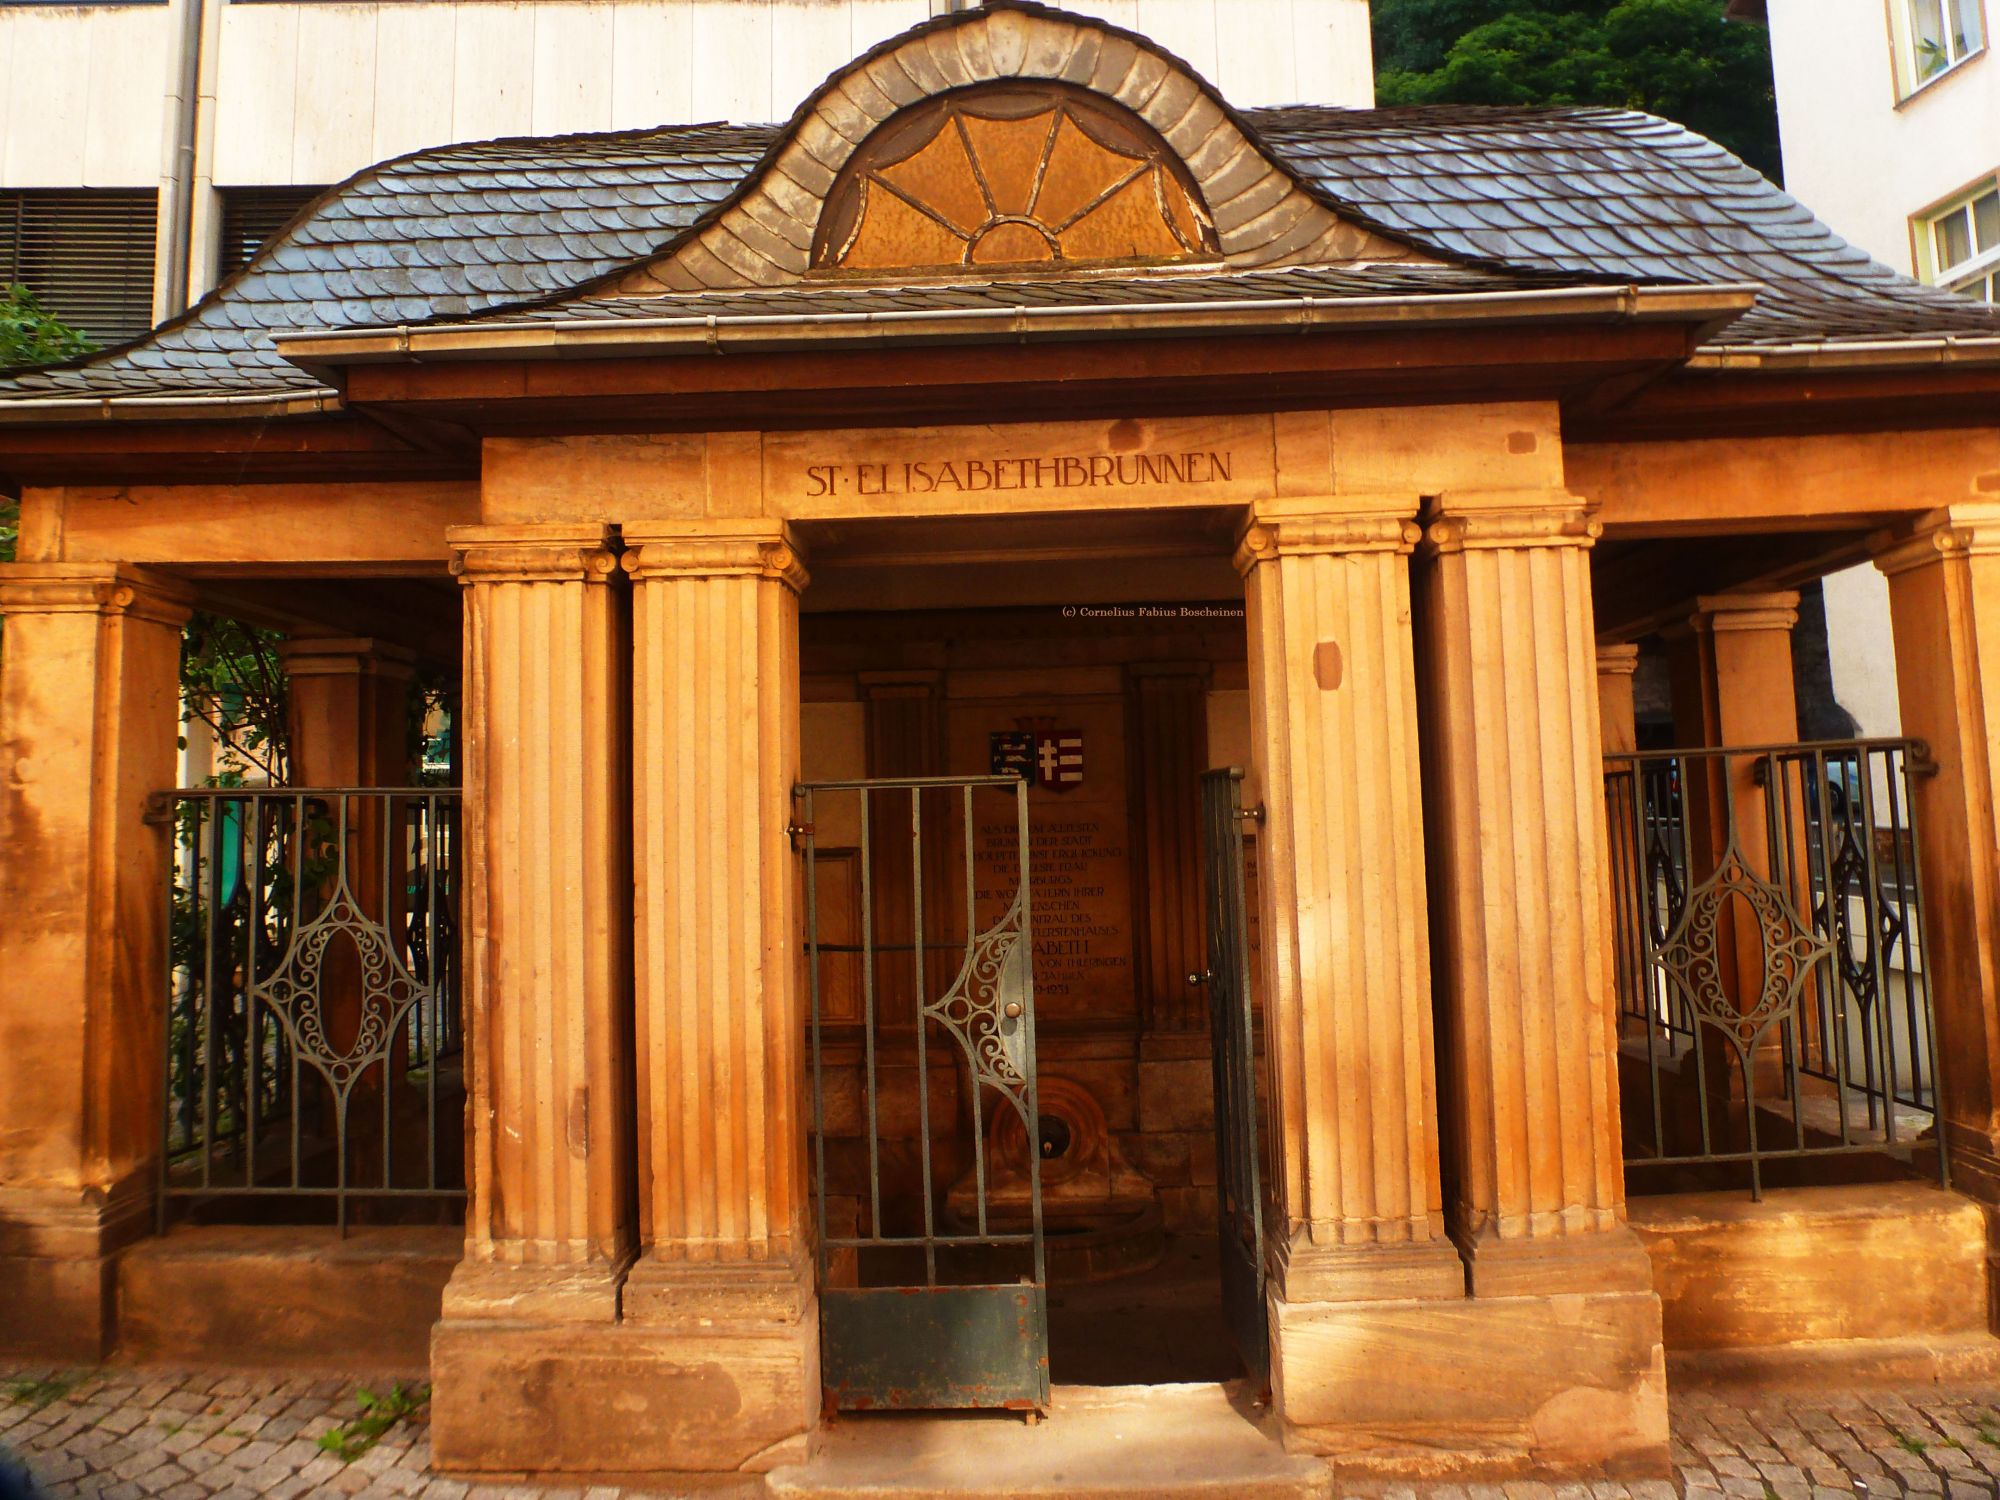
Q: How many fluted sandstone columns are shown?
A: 4